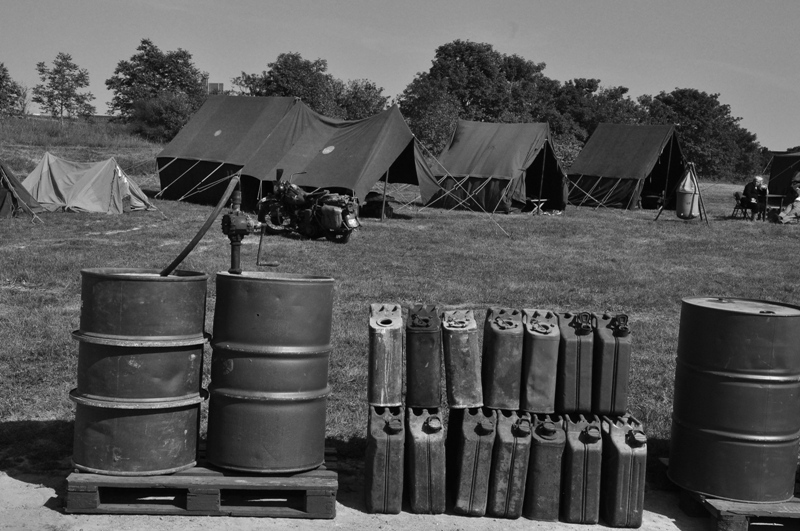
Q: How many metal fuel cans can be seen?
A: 14